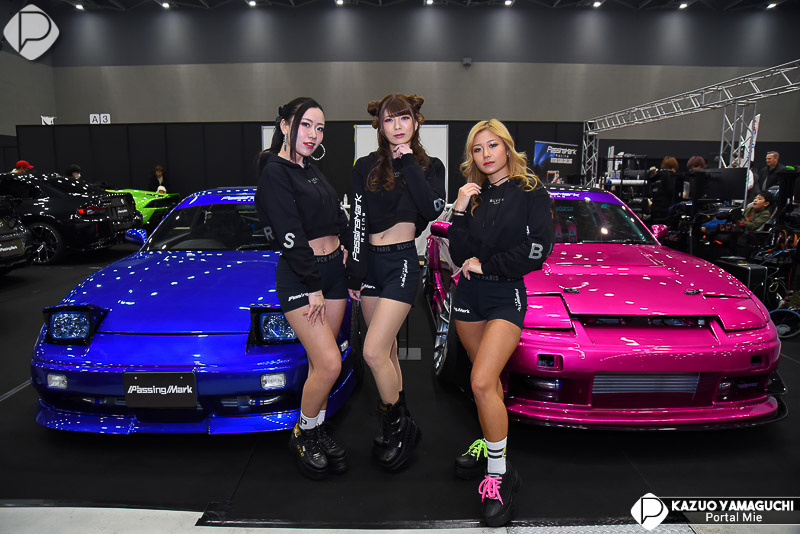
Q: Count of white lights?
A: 9